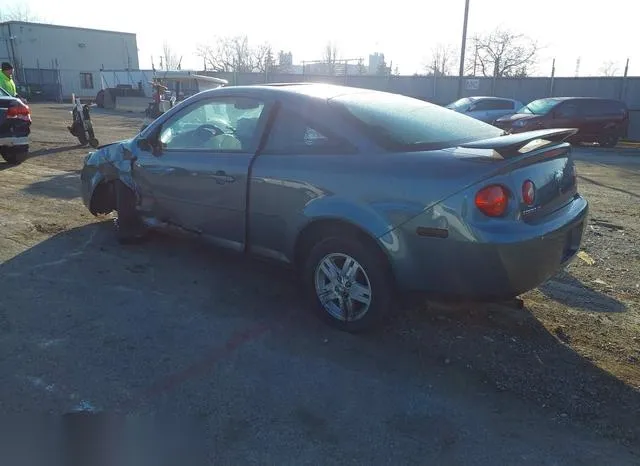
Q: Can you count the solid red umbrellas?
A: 0